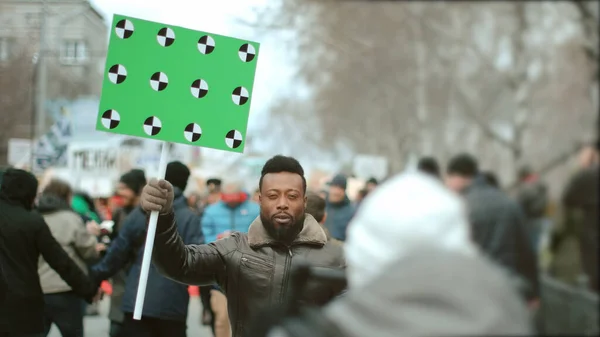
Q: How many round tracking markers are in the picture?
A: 12